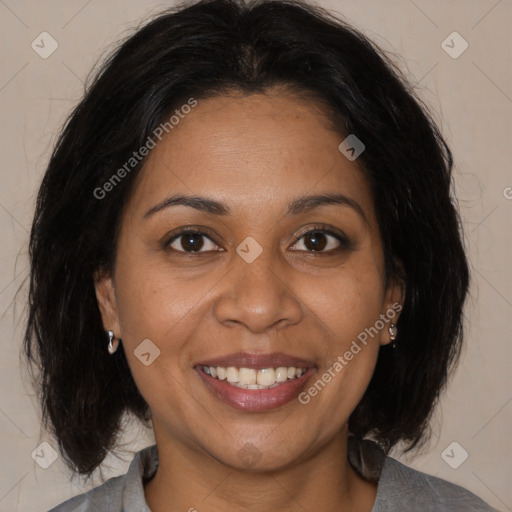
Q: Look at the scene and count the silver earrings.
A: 2